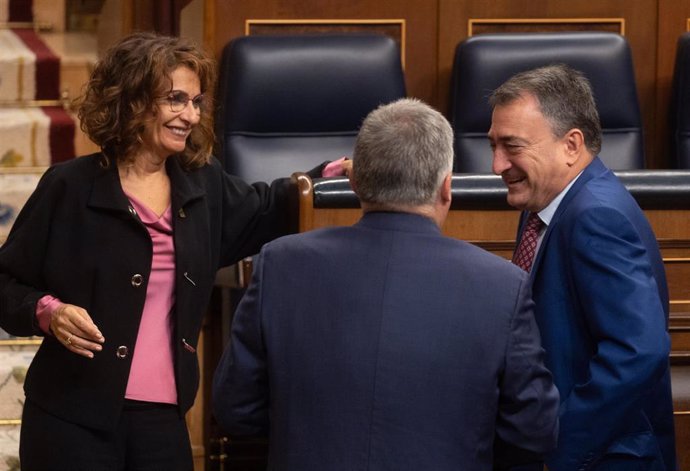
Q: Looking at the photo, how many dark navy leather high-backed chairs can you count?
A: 3